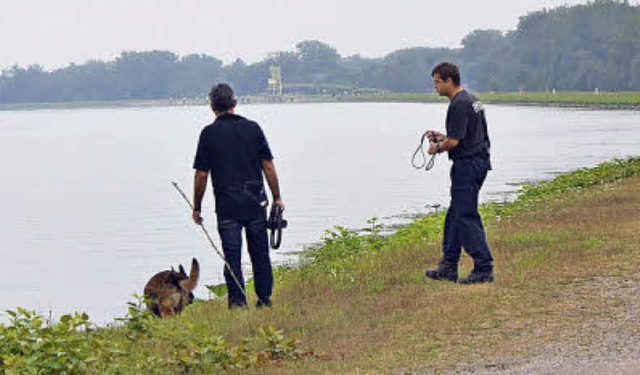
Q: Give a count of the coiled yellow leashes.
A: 0